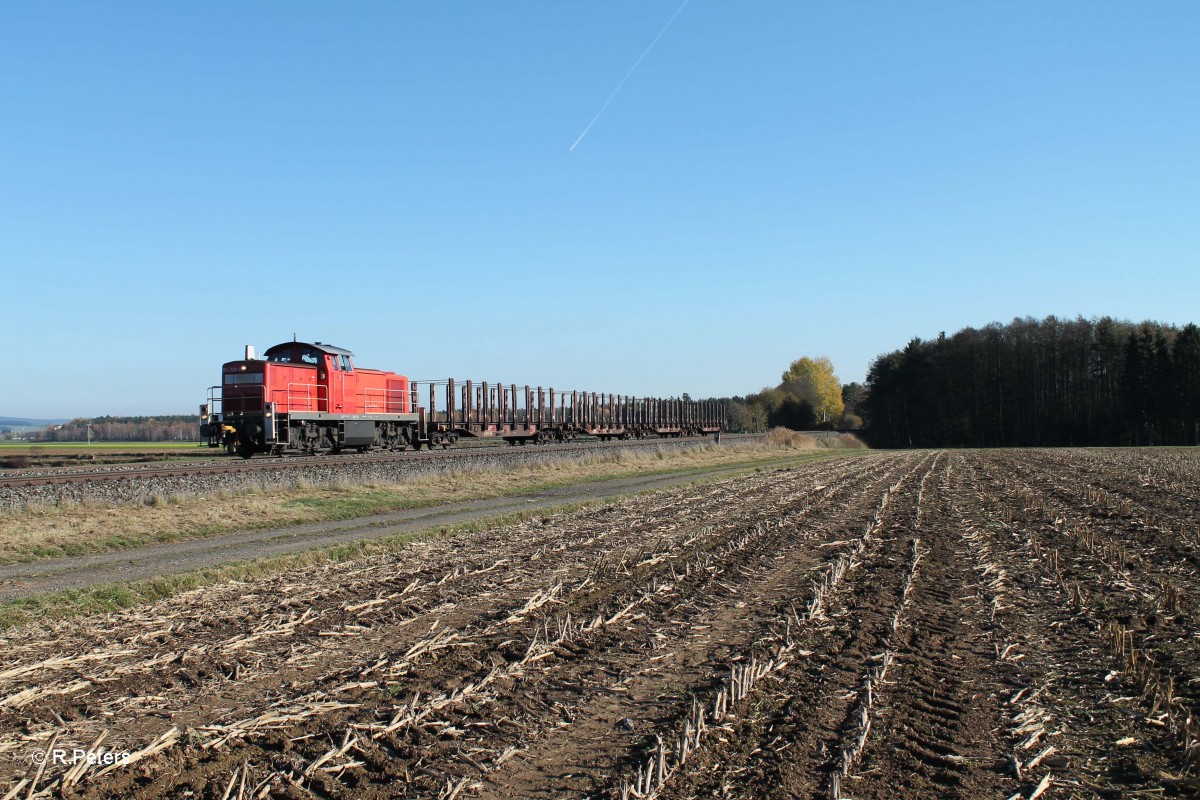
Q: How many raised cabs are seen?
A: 1